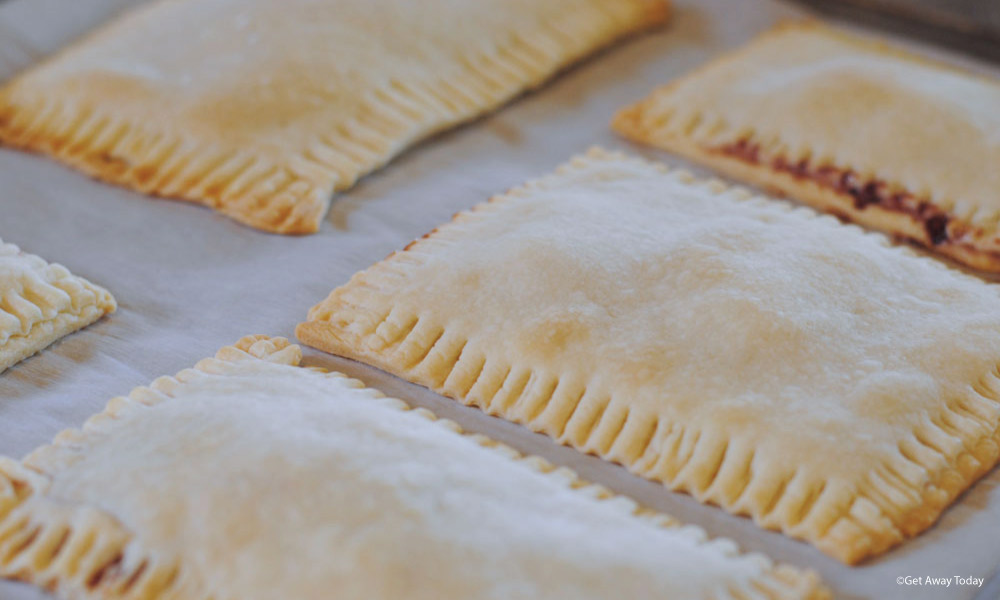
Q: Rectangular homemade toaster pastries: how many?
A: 5